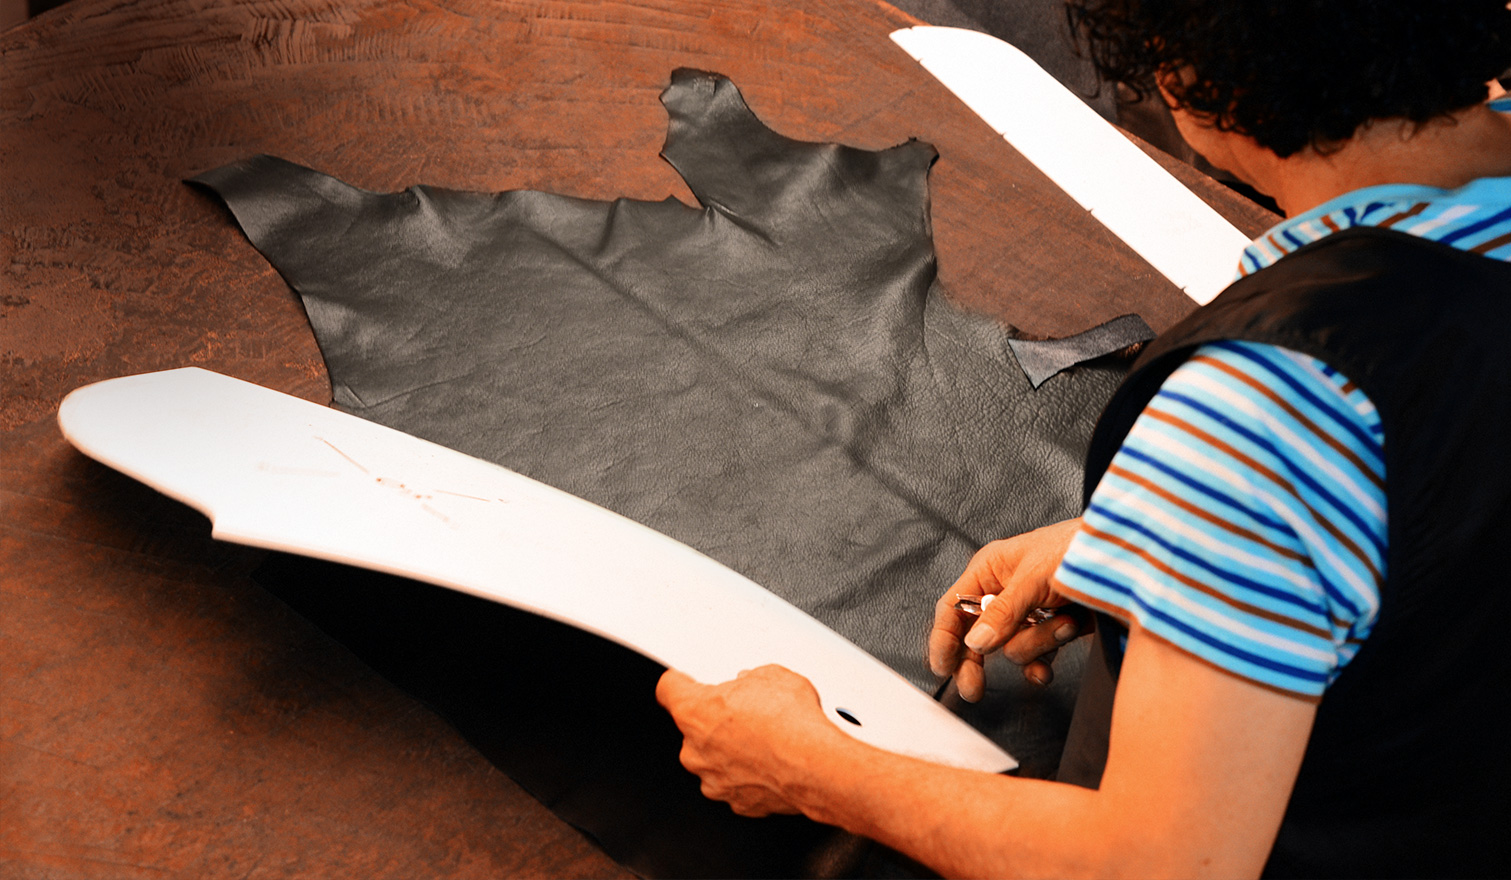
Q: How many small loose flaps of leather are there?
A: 1